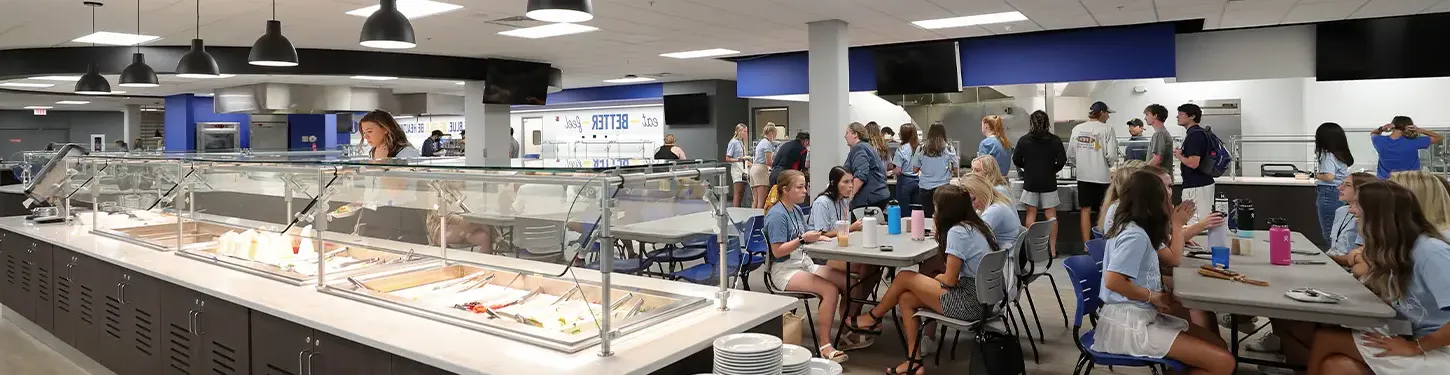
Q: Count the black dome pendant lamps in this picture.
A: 6